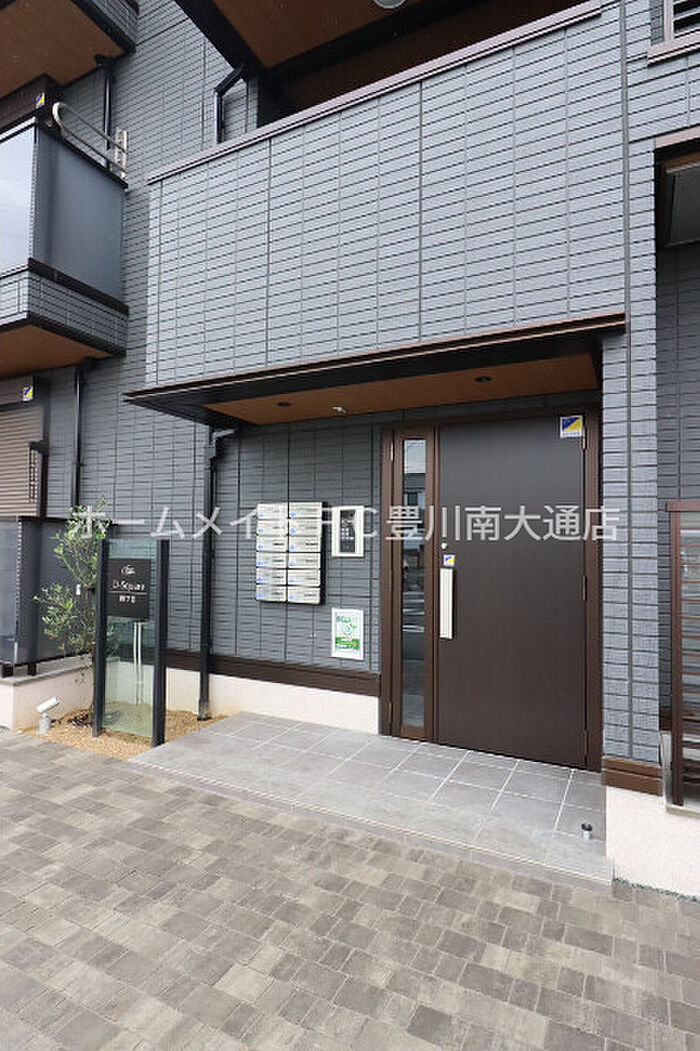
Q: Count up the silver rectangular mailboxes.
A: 12